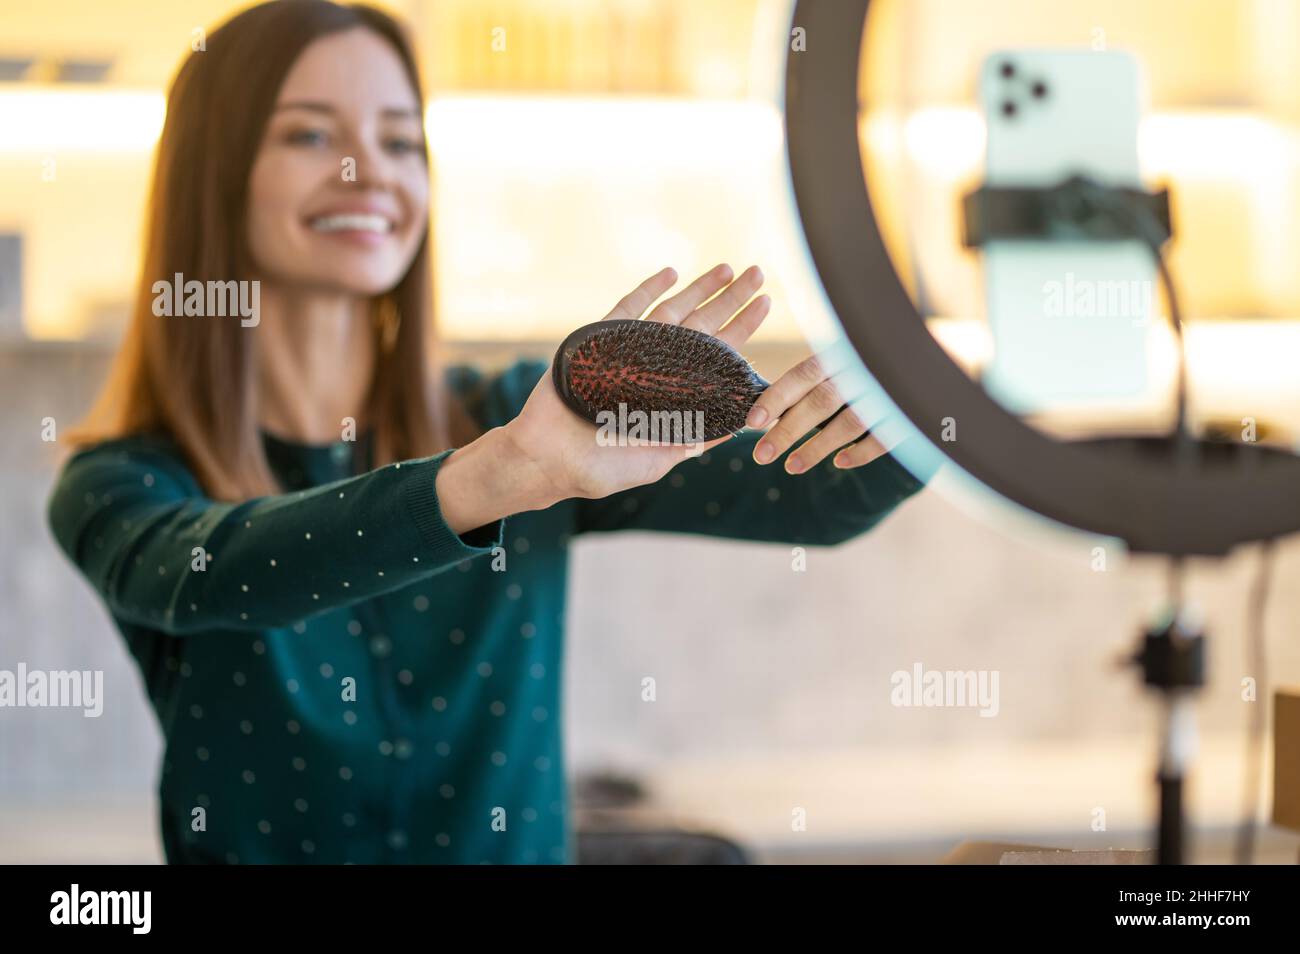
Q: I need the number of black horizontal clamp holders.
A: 1